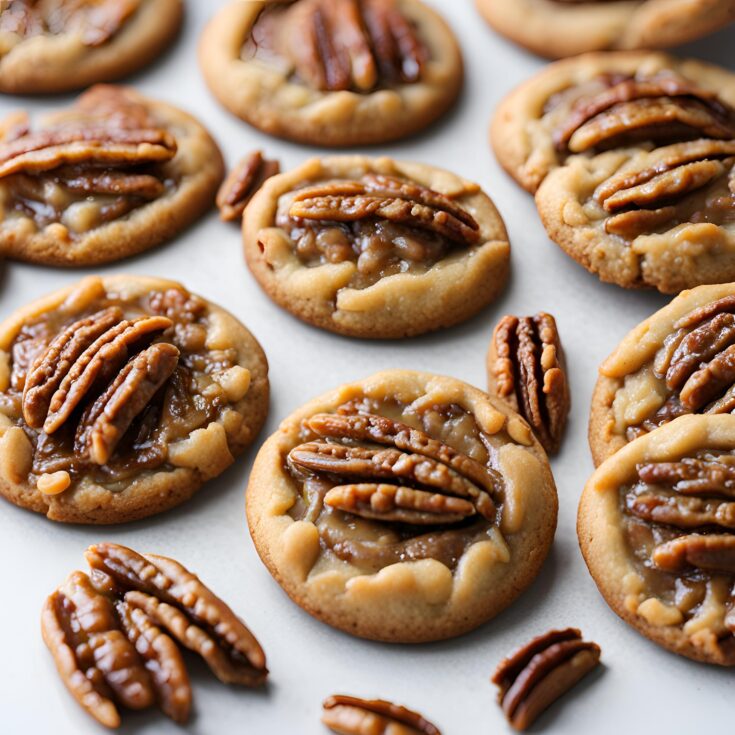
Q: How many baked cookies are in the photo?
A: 11